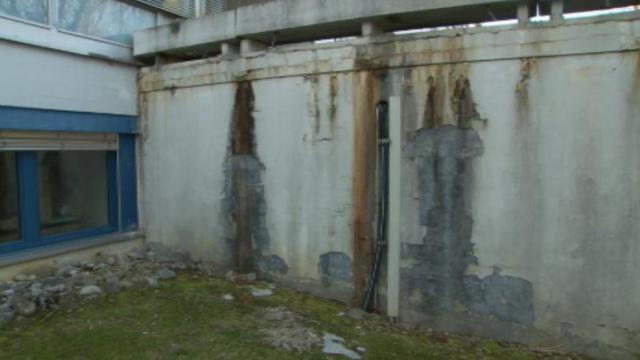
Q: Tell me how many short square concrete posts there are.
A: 6